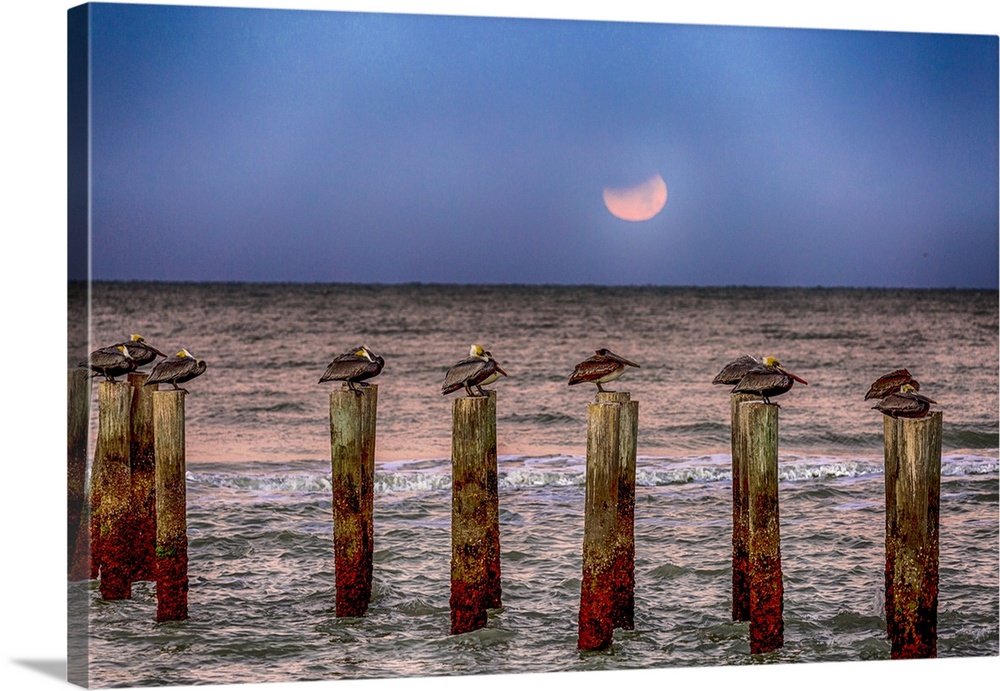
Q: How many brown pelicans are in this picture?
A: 11